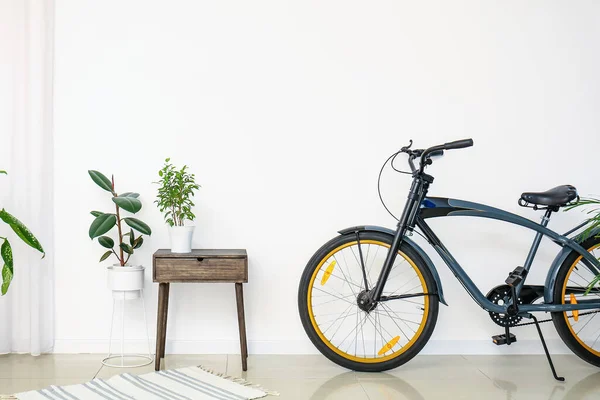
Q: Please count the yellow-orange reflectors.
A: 3